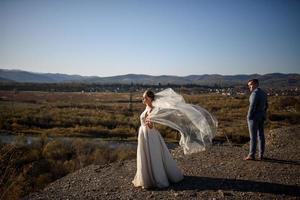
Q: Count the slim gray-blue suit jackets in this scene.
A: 1